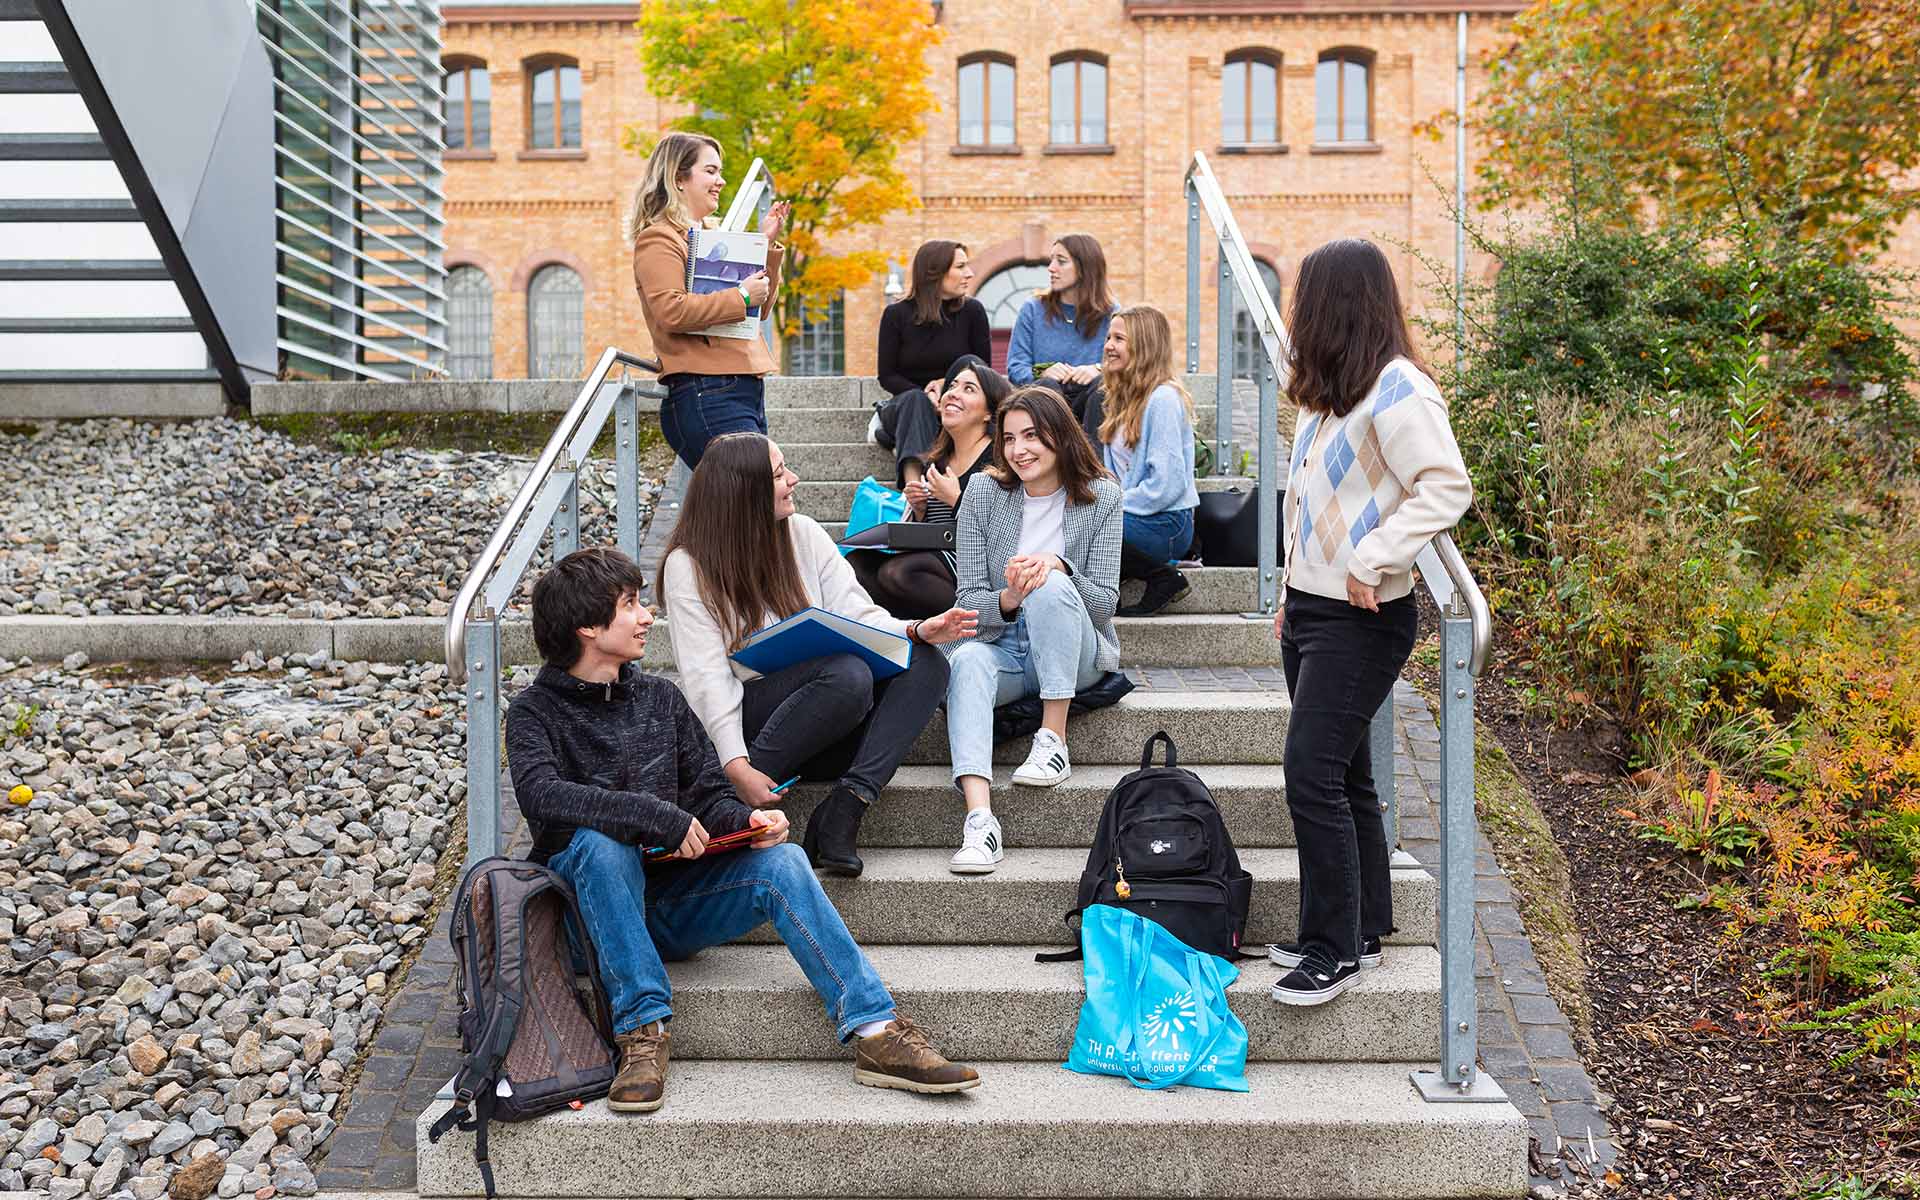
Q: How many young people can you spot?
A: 9